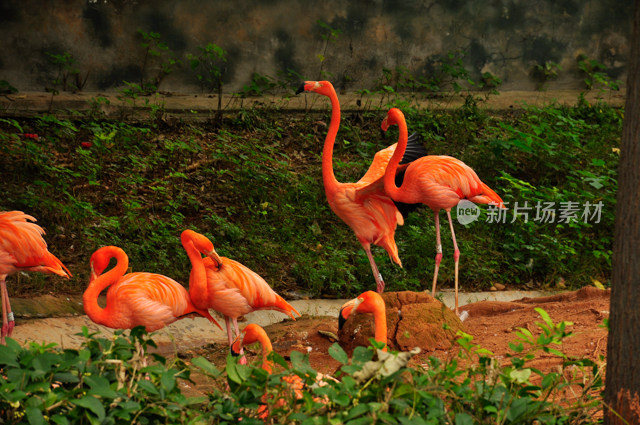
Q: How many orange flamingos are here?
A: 7